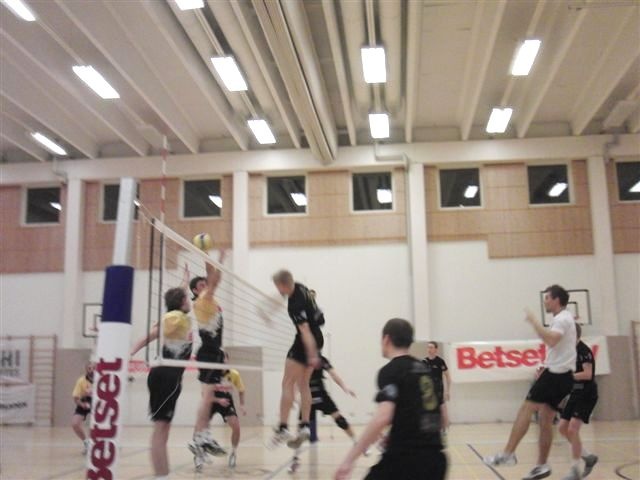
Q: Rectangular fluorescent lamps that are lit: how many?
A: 10